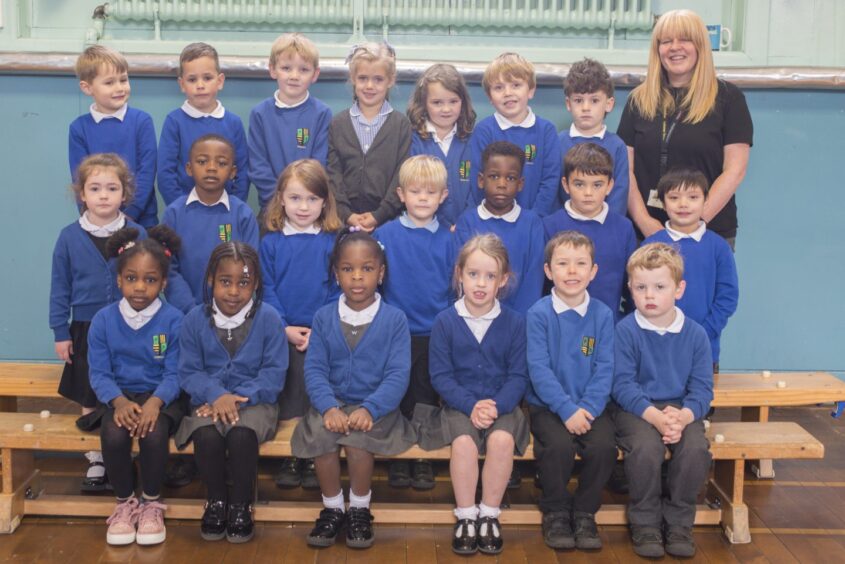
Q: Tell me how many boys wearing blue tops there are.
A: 12